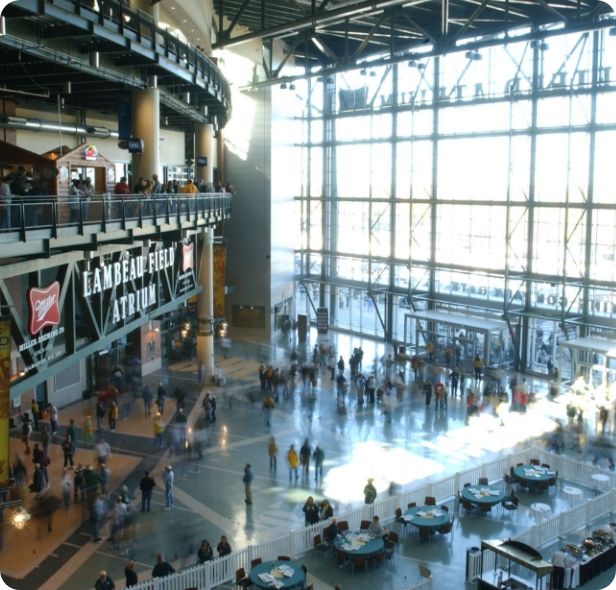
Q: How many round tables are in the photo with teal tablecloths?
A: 5